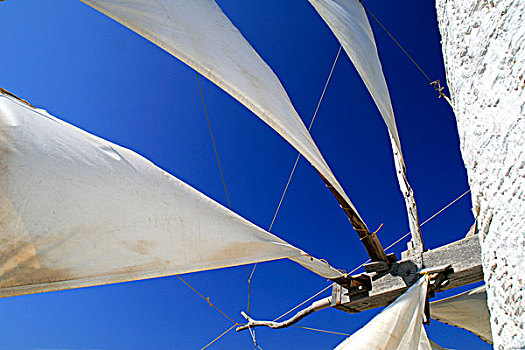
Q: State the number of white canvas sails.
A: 5